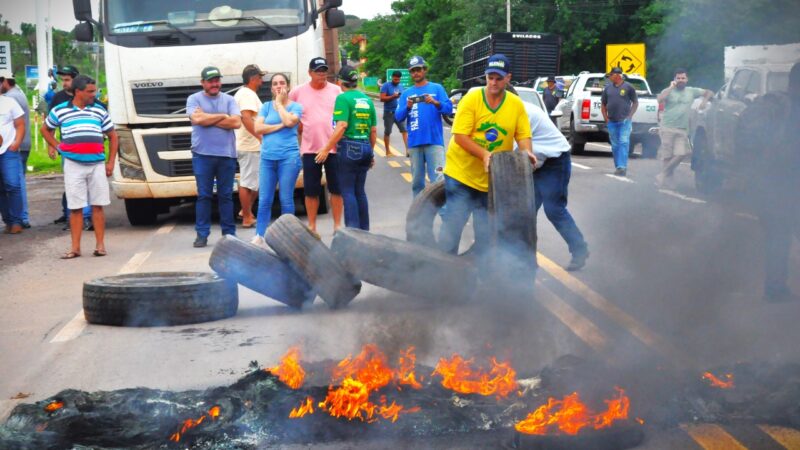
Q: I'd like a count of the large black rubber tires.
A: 6